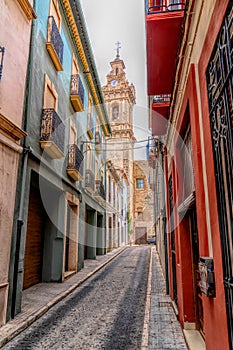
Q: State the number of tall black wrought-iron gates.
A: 1